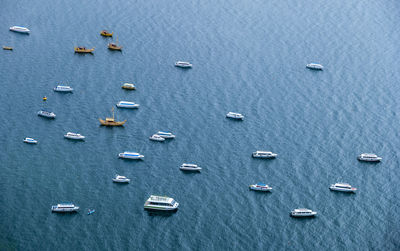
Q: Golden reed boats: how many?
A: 4